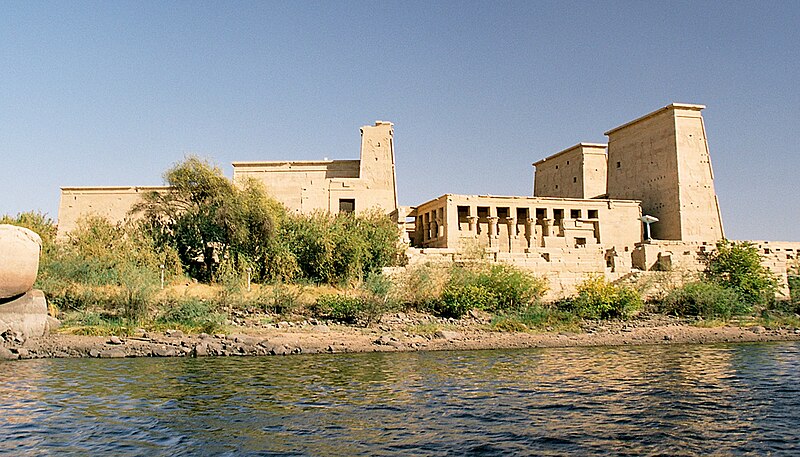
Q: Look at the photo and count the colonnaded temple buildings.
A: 1